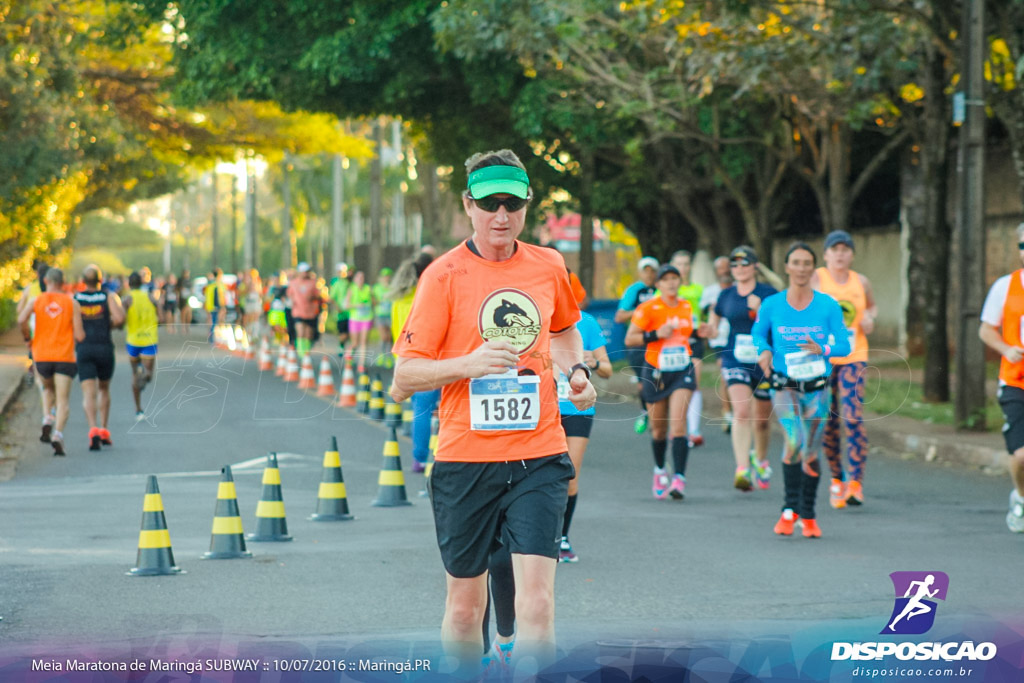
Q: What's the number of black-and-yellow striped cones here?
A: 10